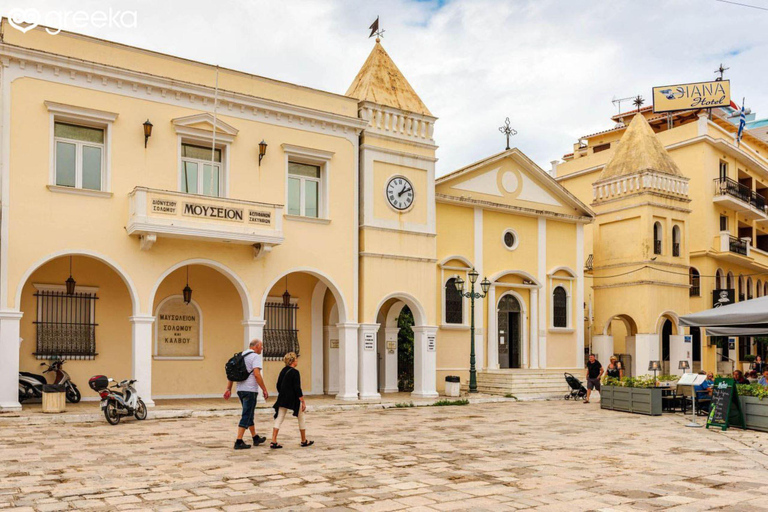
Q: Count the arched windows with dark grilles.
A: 2